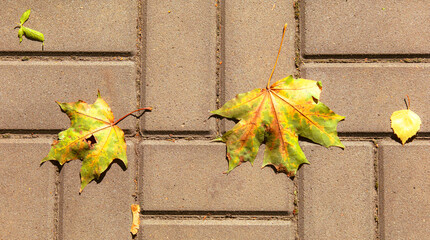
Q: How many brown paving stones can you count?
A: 12